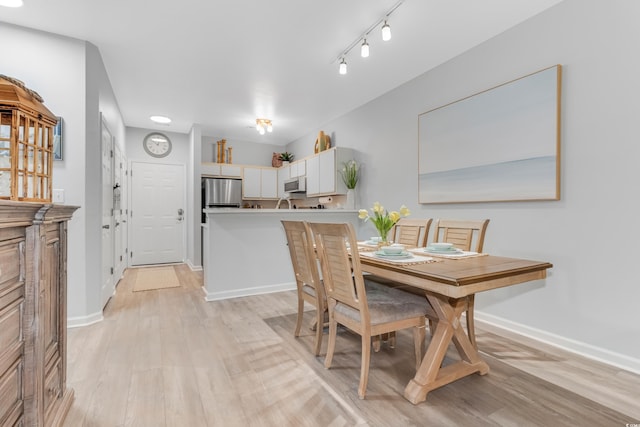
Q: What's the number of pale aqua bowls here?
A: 3